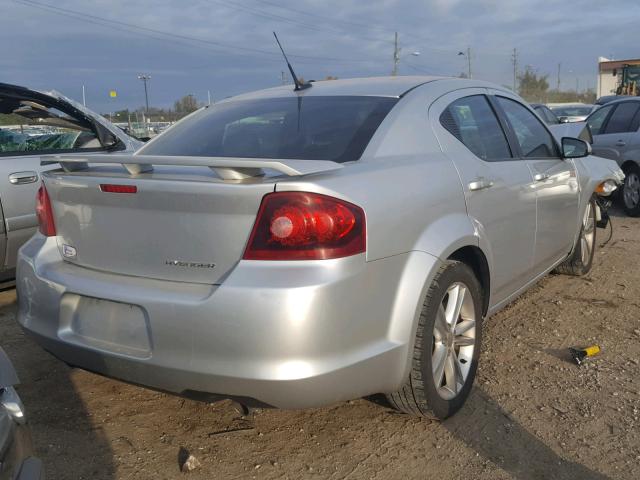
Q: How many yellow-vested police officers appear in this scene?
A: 0